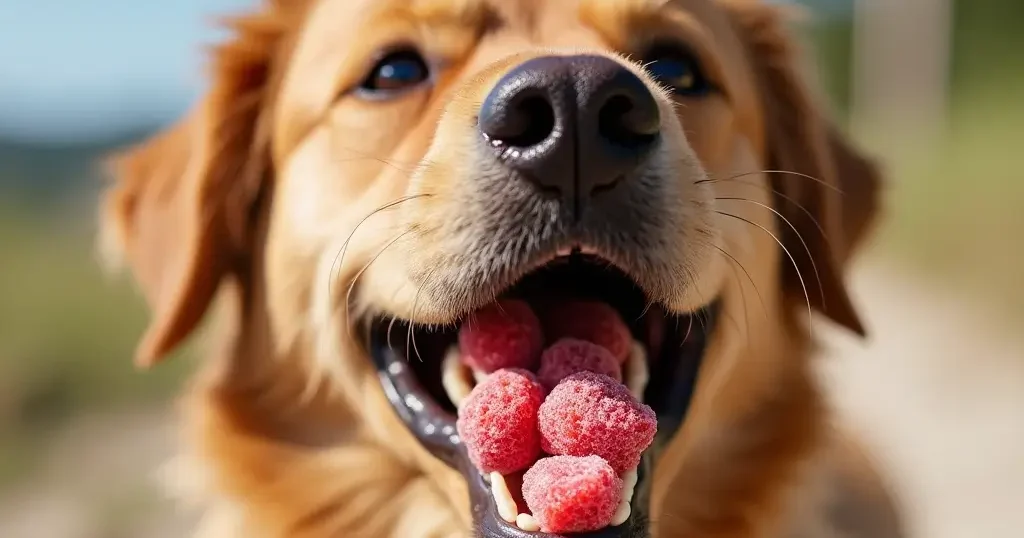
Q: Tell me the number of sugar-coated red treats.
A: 6